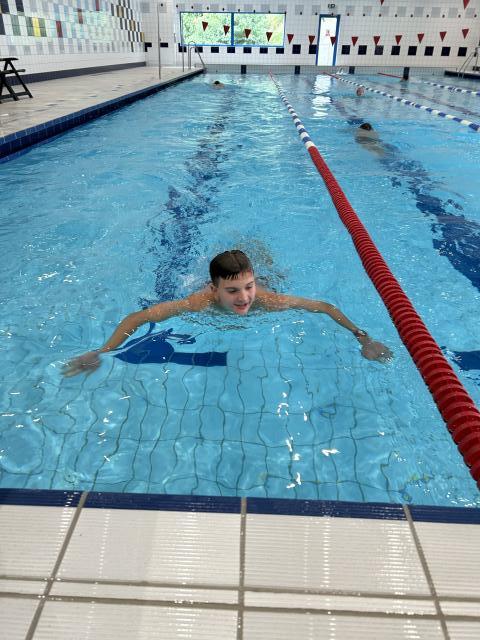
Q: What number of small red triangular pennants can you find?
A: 15